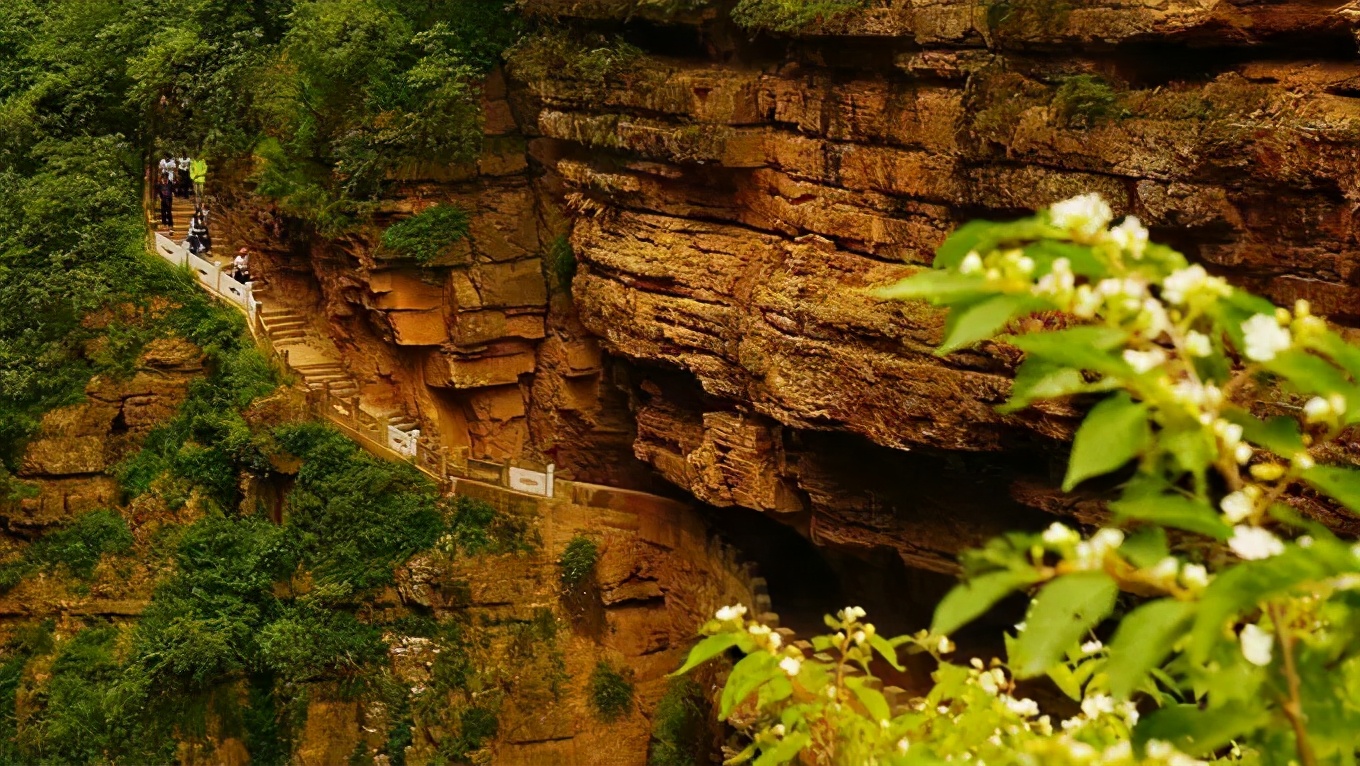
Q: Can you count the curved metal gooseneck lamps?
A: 0